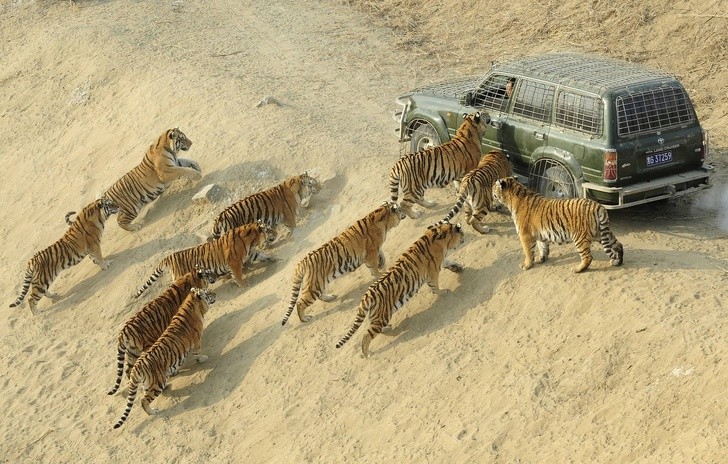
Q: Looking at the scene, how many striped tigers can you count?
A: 11